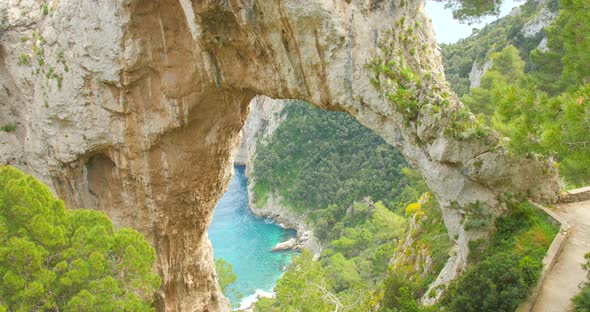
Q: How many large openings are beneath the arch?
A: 1